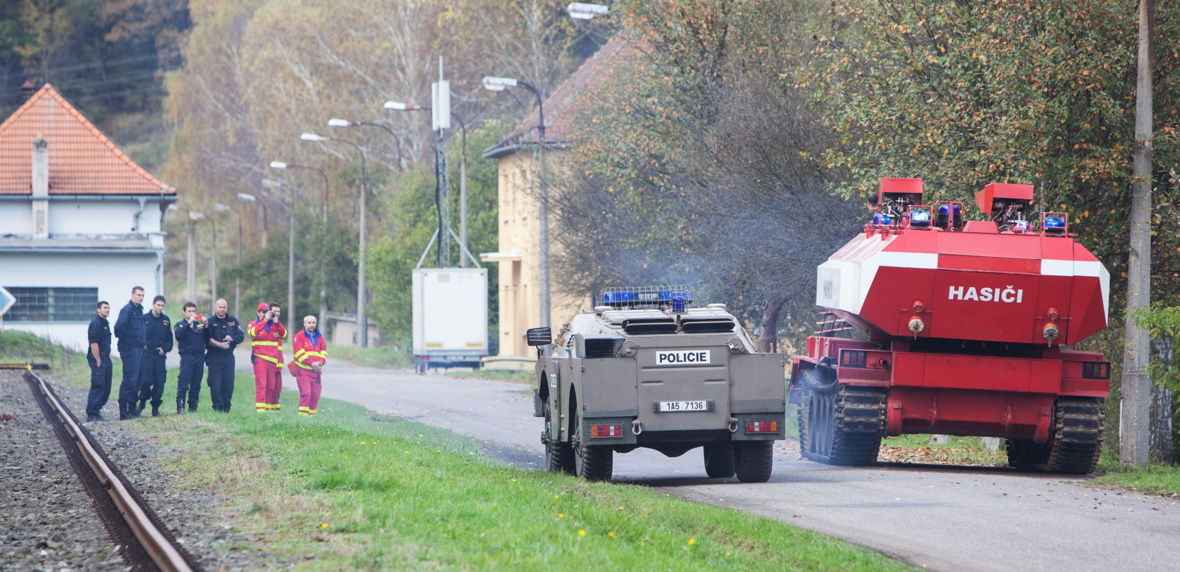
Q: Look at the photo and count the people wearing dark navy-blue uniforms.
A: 5